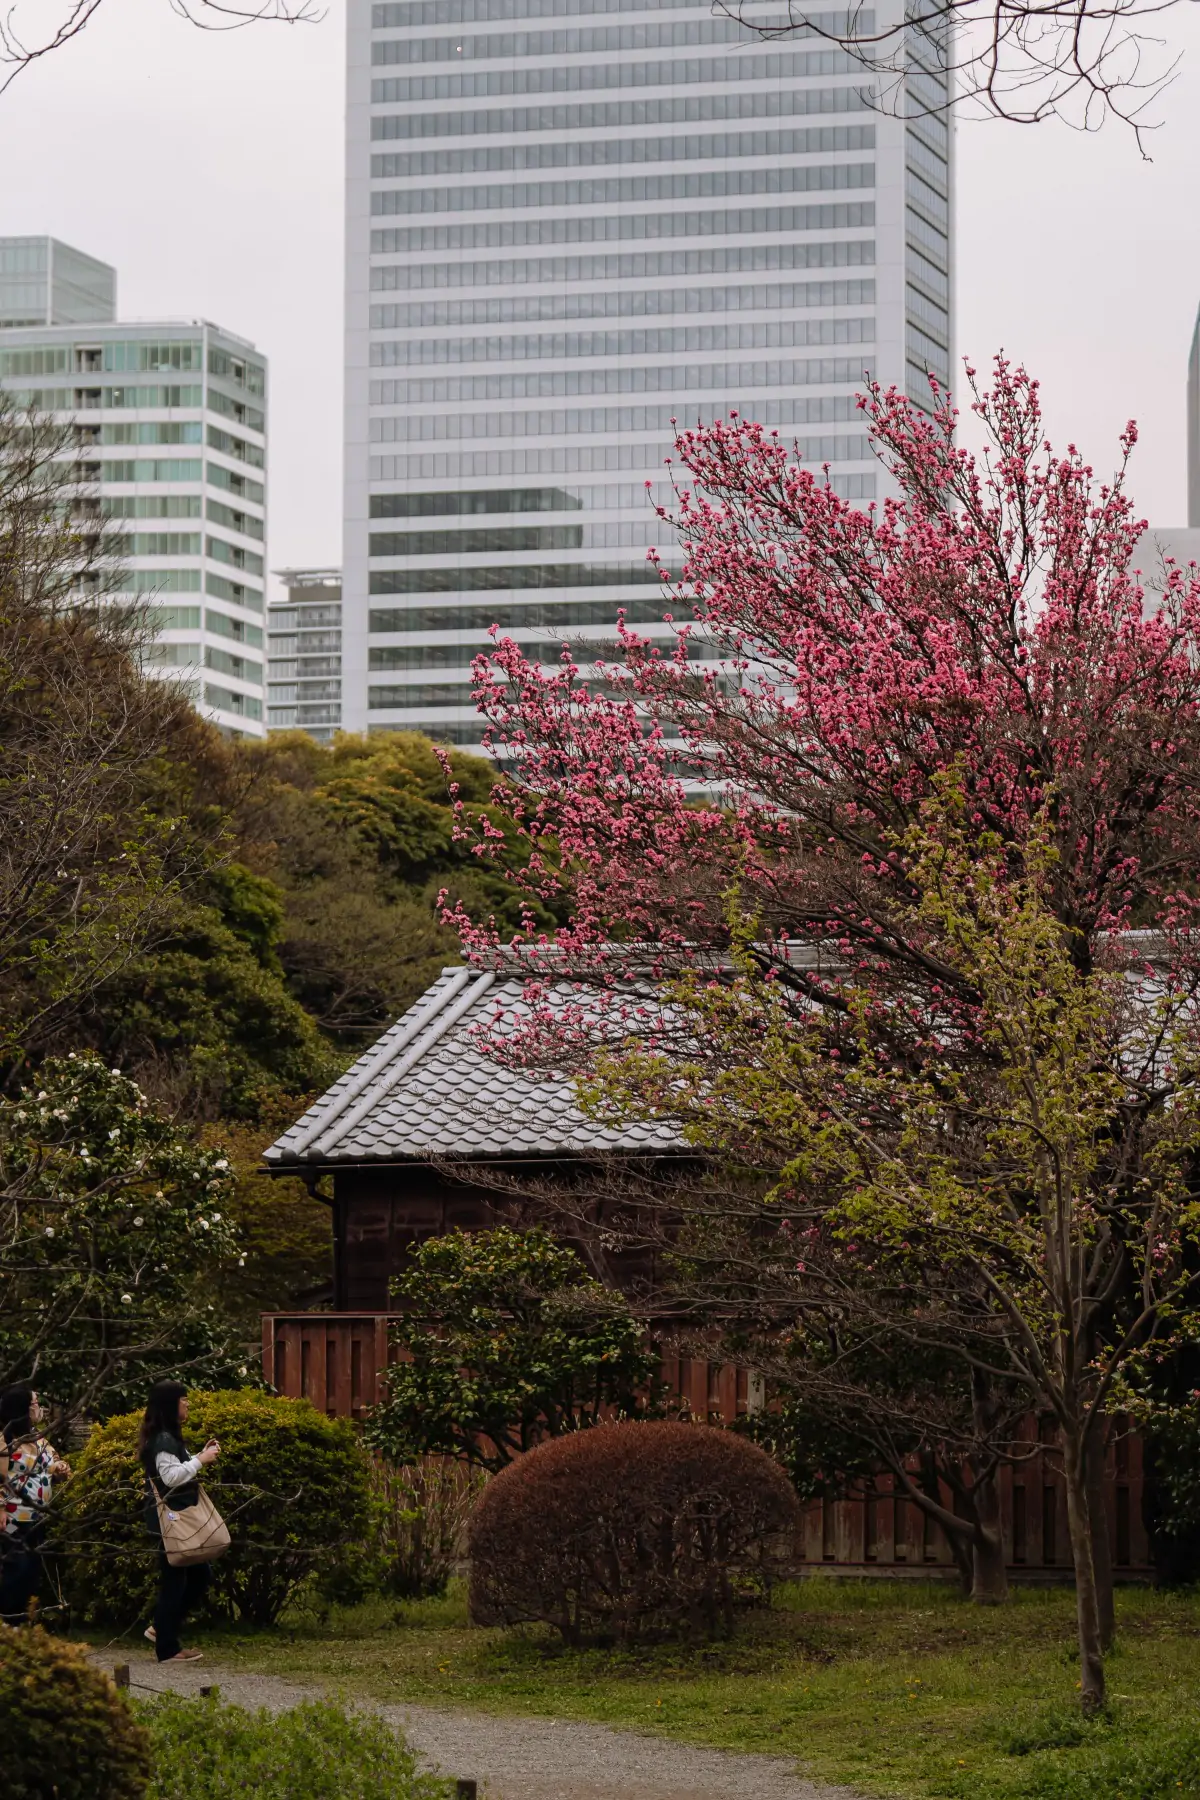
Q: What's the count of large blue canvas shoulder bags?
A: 0